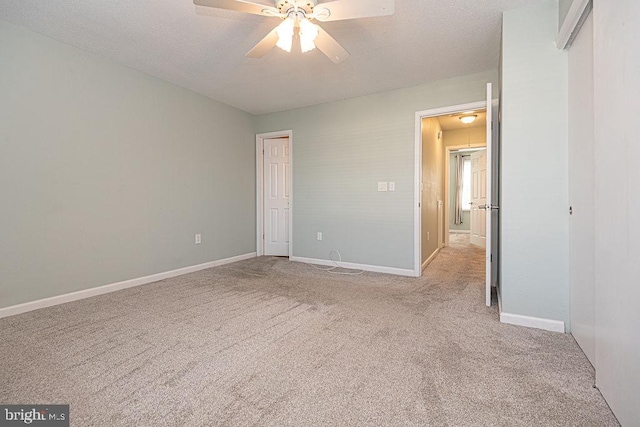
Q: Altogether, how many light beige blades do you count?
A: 4